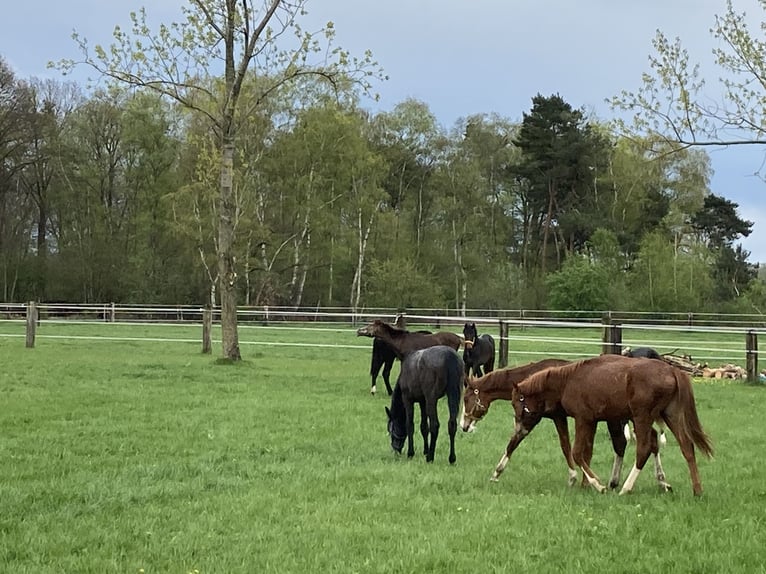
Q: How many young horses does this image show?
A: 7